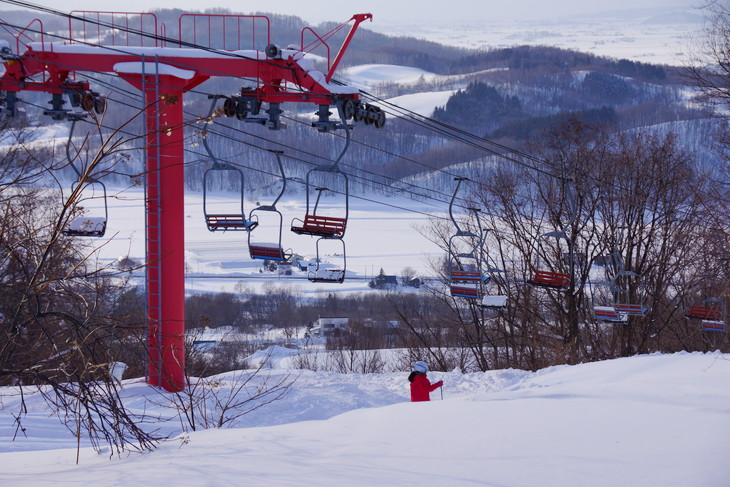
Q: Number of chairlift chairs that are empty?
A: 14